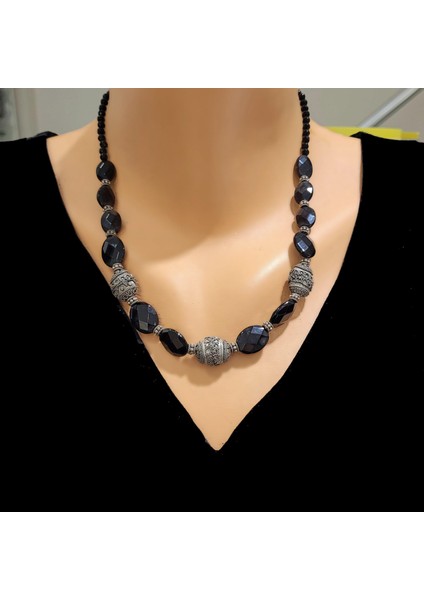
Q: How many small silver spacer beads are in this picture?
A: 14